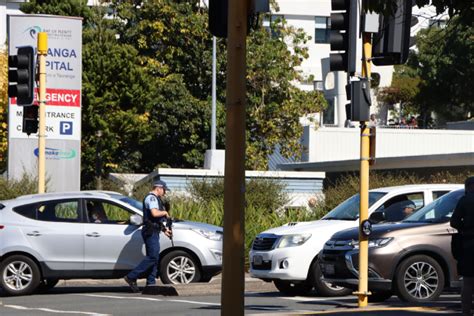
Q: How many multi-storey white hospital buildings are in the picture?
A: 1